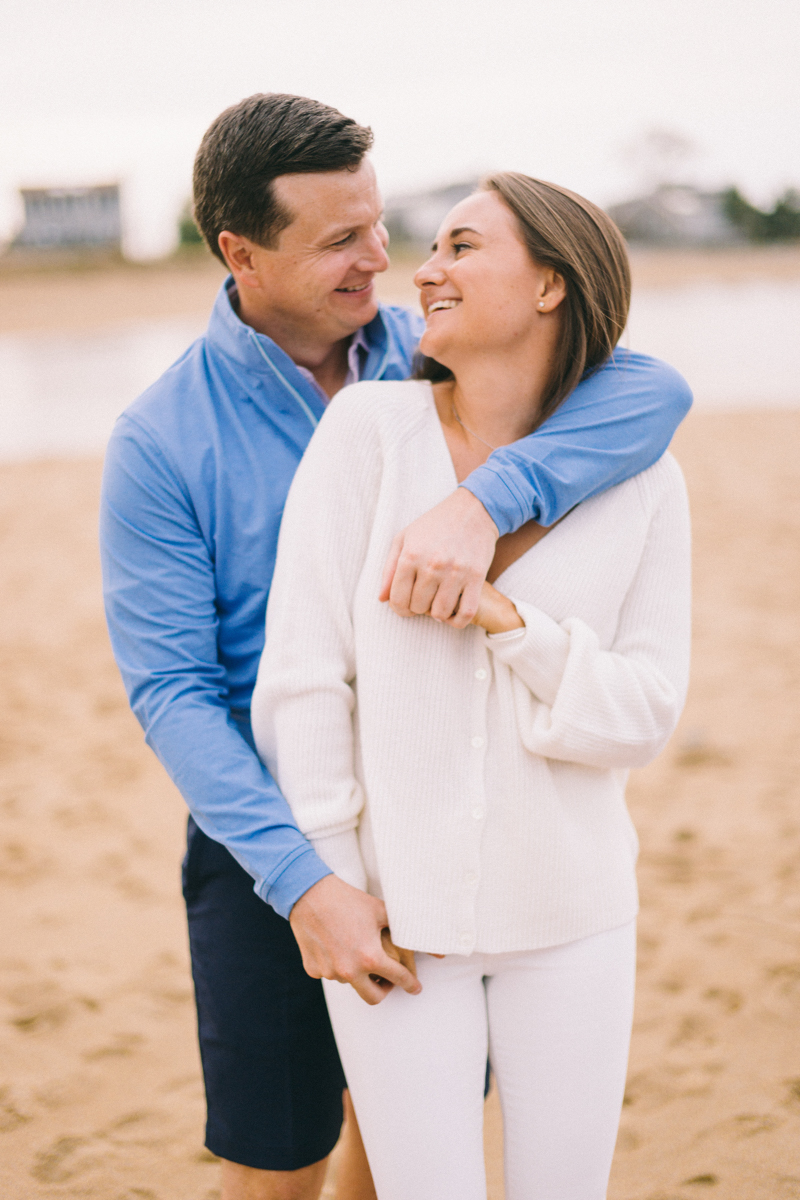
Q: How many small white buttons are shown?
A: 5